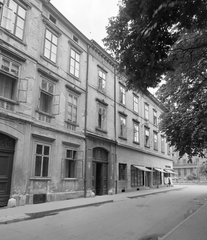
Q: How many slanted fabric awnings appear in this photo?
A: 3